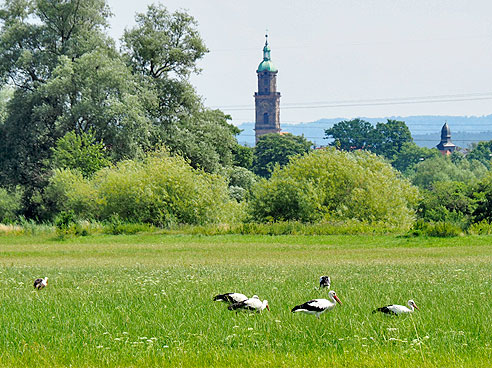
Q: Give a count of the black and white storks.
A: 6